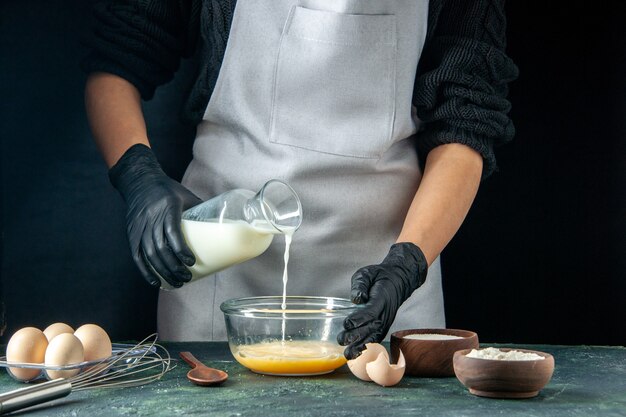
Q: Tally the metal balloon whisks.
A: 1